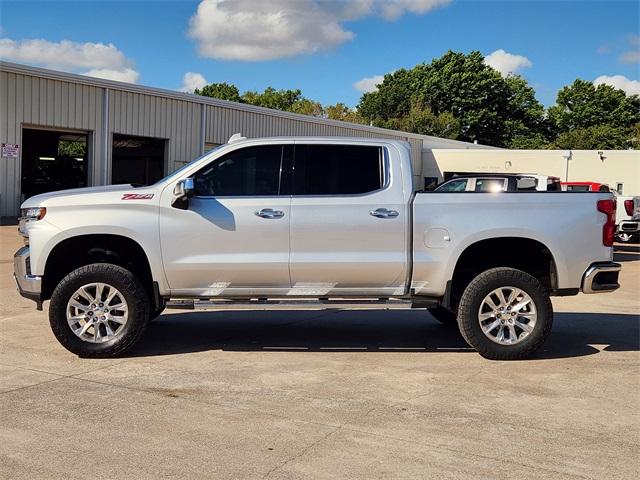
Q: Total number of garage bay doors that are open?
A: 2